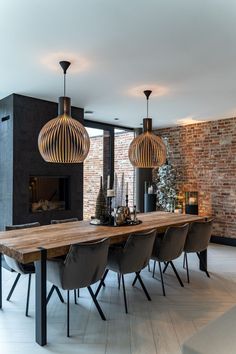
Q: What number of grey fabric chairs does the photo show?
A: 6